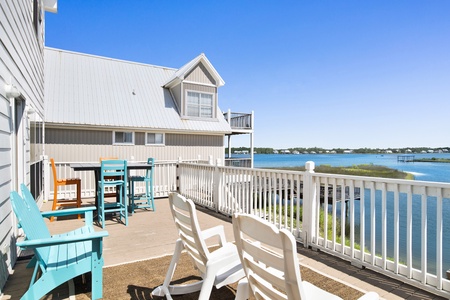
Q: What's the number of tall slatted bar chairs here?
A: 4